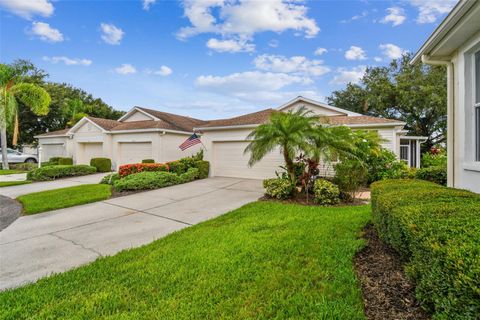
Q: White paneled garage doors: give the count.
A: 4